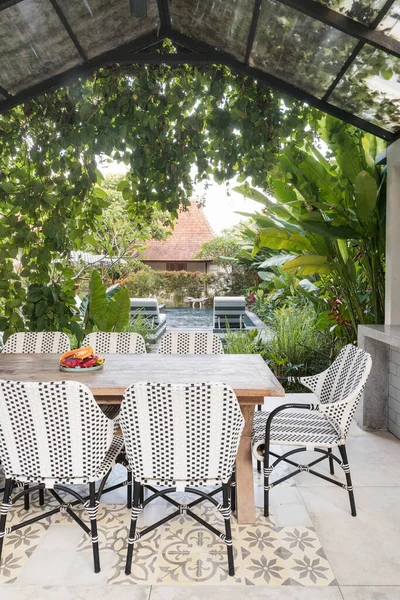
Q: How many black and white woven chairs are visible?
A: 6